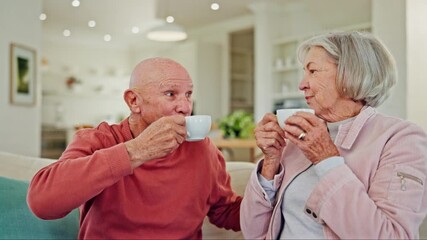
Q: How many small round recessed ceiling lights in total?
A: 8